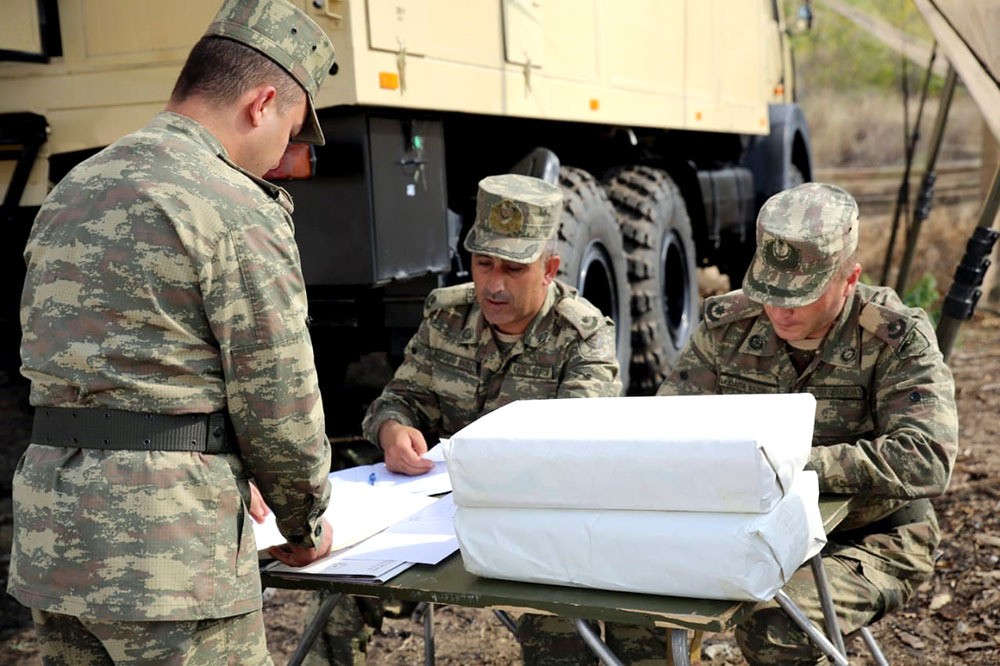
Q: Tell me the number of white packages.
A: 2